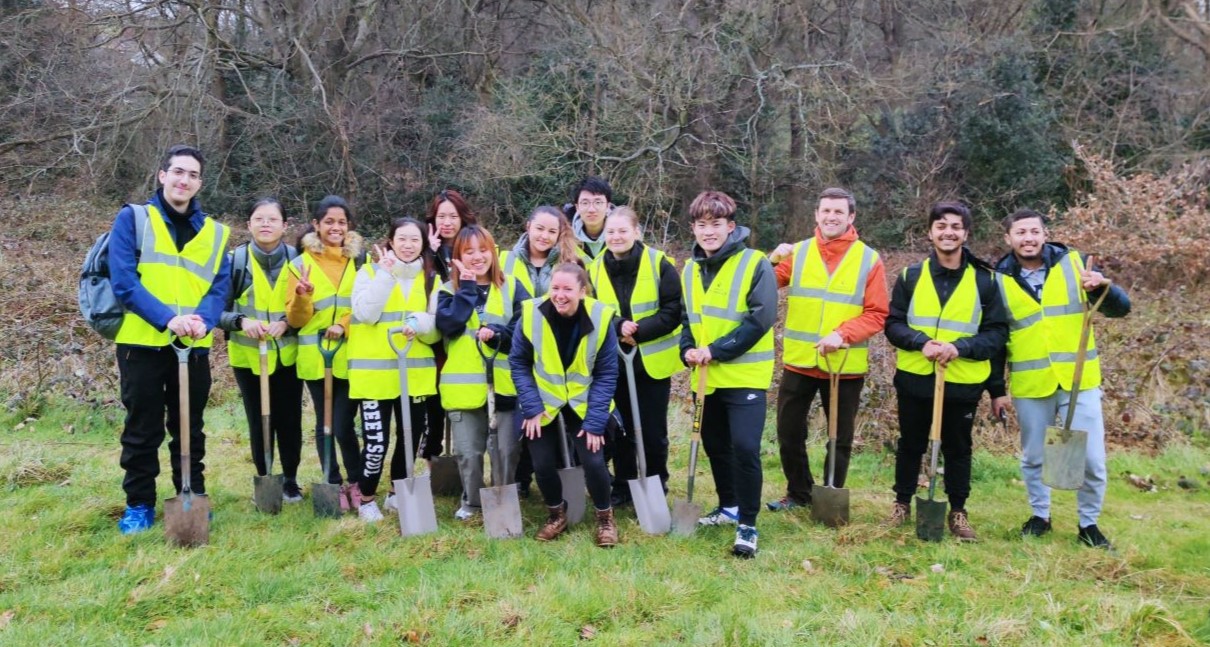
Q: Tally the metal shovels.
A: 12